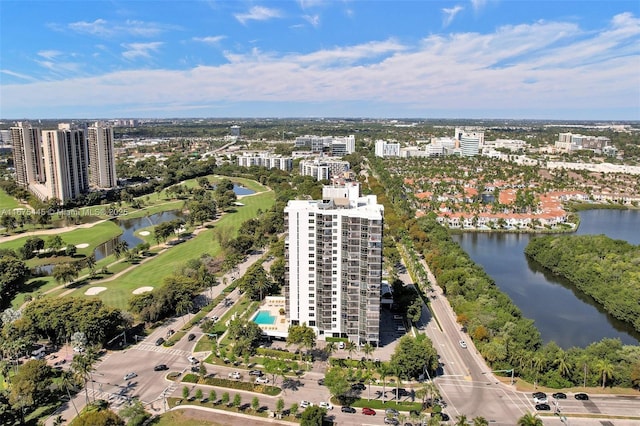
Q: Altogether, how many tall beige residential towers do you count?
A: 3